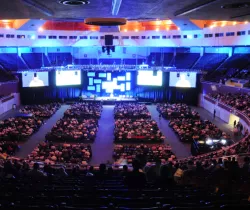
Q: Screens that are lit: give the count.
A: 4